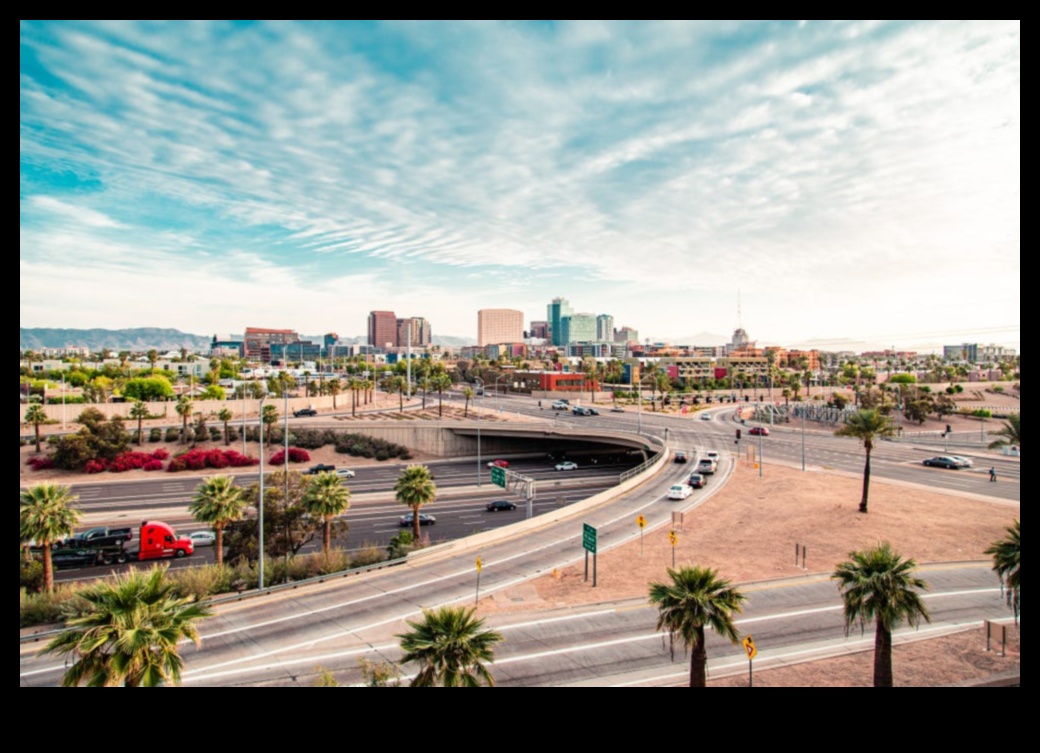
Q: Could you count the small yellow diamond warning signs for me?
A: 4